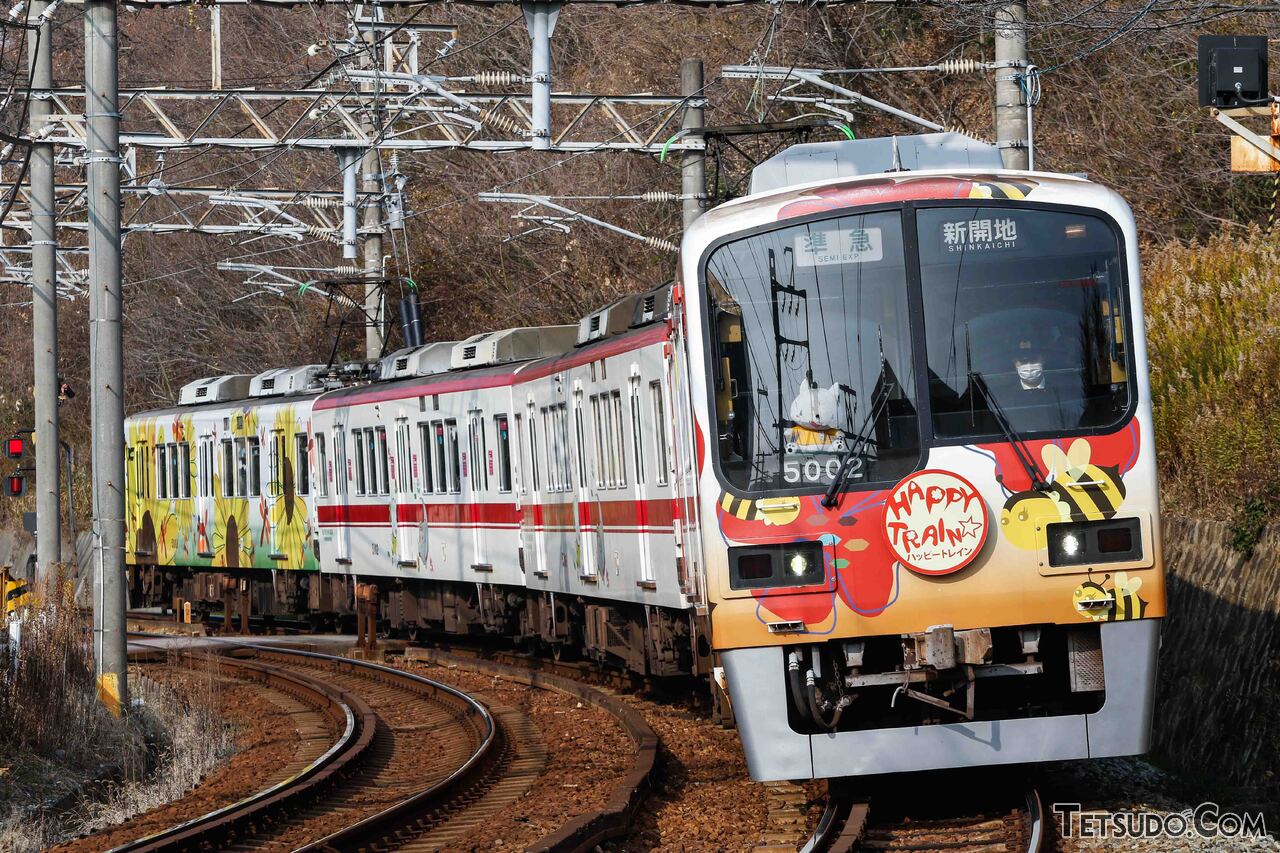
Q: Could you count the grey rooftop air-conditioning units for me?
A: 7